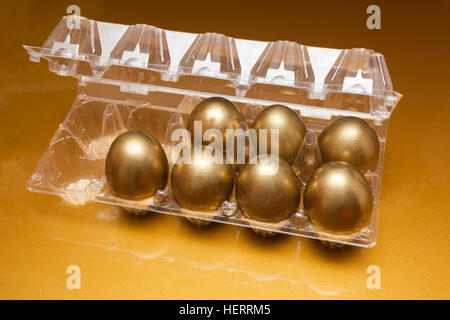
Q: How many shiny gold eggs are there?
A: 7